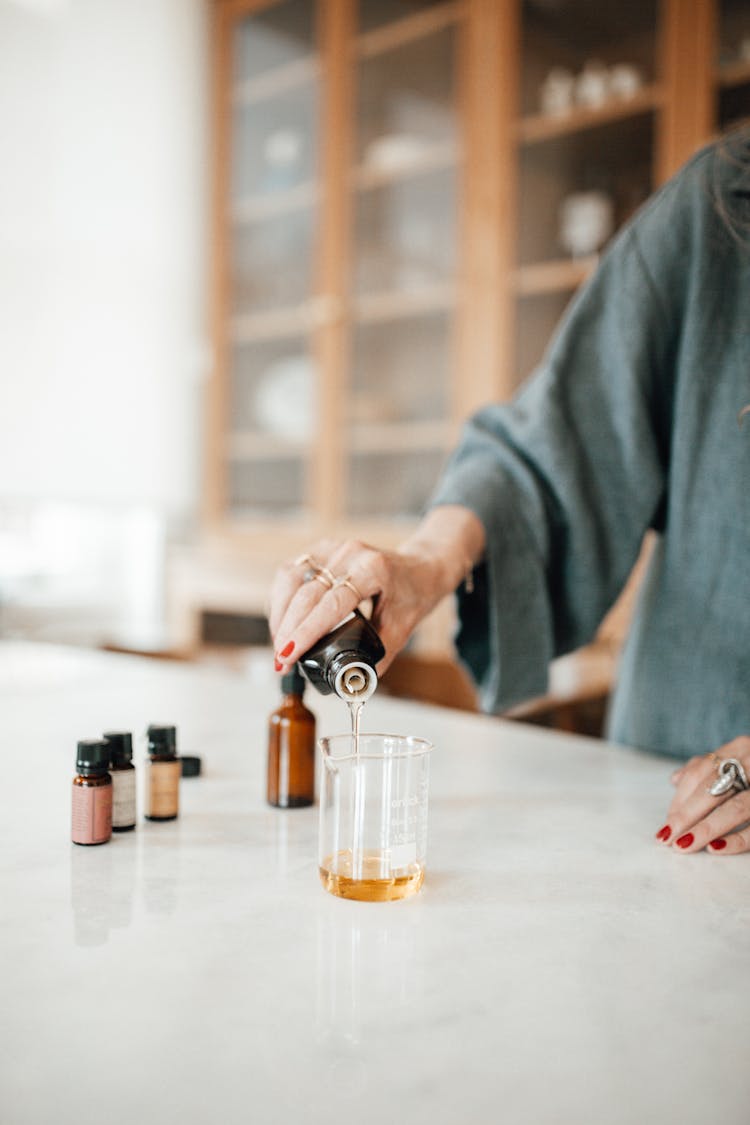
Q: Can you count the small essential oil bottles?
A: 3